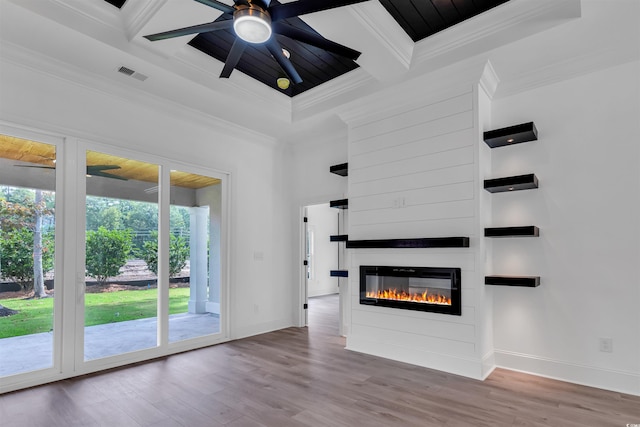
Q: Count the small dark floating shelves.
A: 8